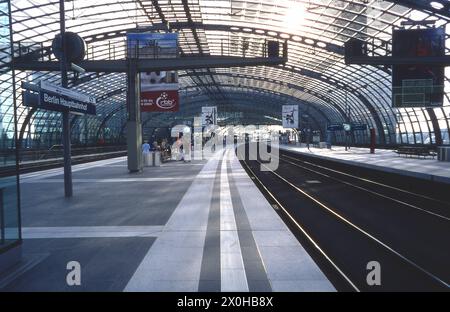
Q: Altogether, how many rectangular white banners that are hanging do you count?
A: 2